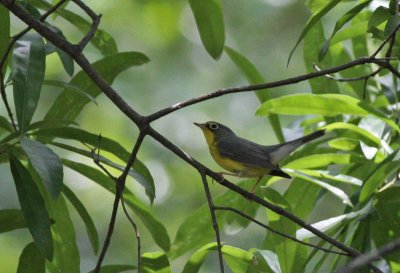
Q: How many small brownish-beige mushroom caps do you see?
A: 0